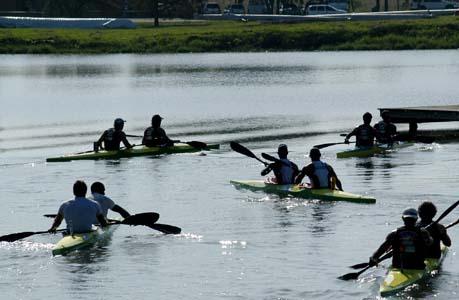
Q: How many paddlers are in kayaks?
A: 10